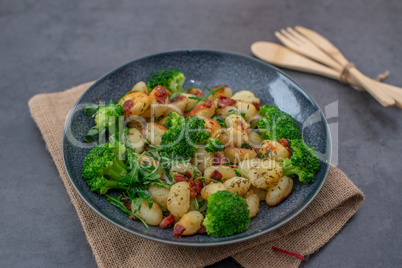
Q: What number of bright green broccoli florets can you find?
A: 7